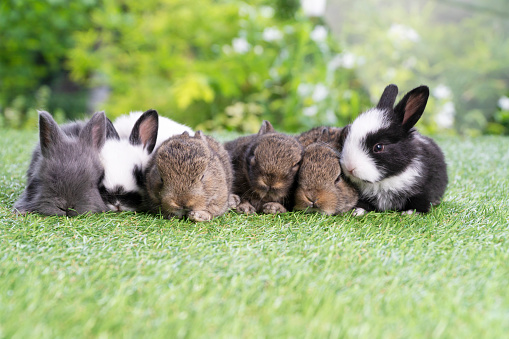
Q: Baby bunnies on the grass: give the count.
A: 6